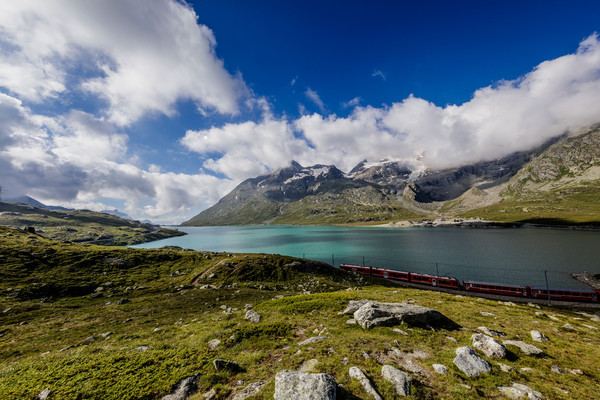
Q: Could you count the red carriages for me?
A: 5